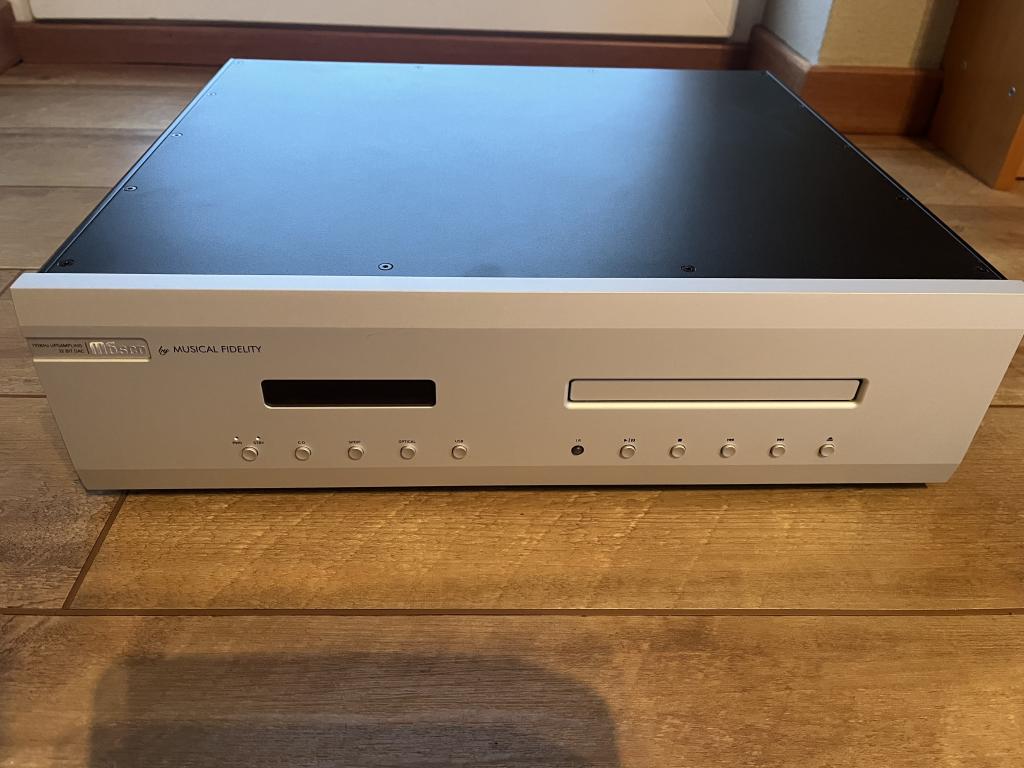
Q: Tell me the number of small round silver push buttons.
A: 10